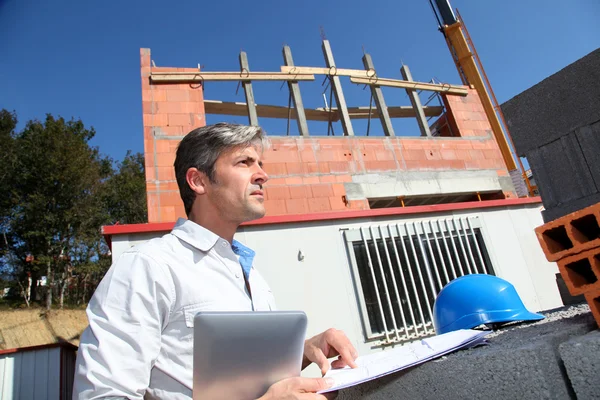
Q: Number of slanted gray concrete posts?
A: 5